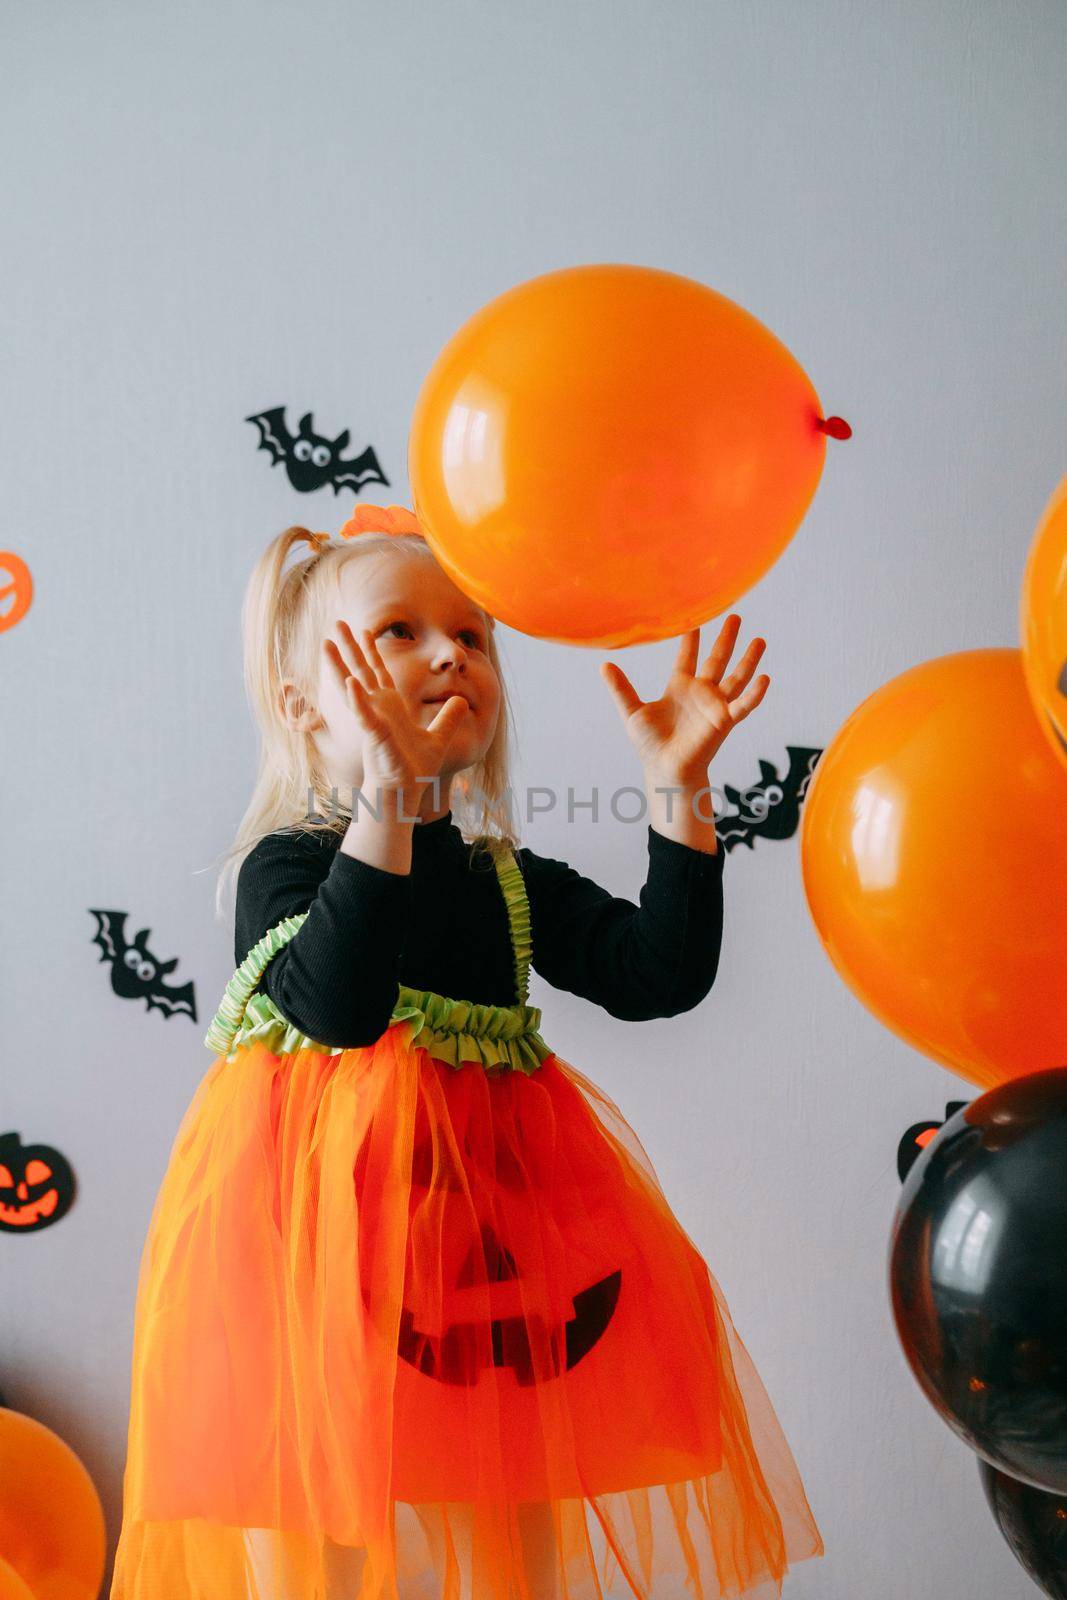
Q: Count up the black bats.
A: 3